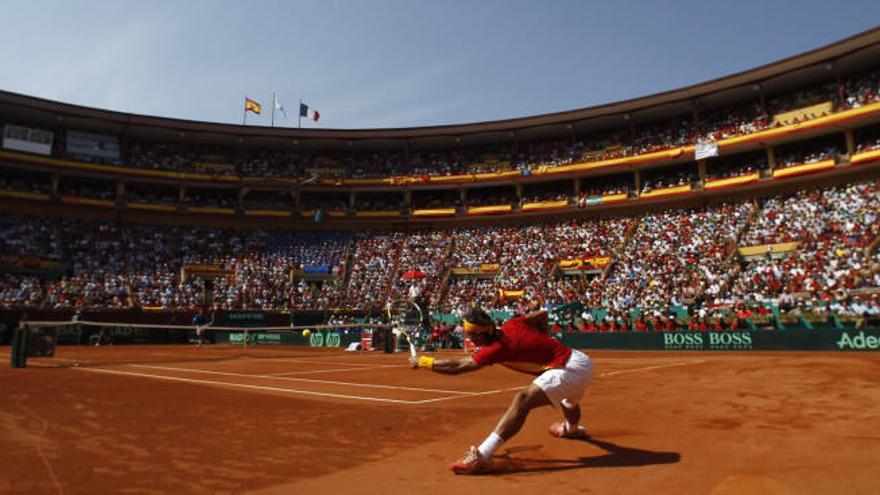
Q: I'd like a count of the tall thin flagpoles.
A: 3